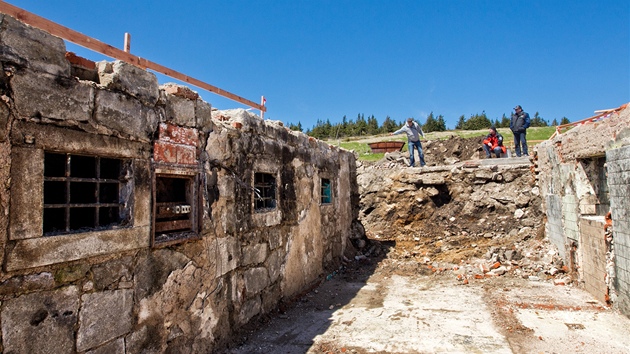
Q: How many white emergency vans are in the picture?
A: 0